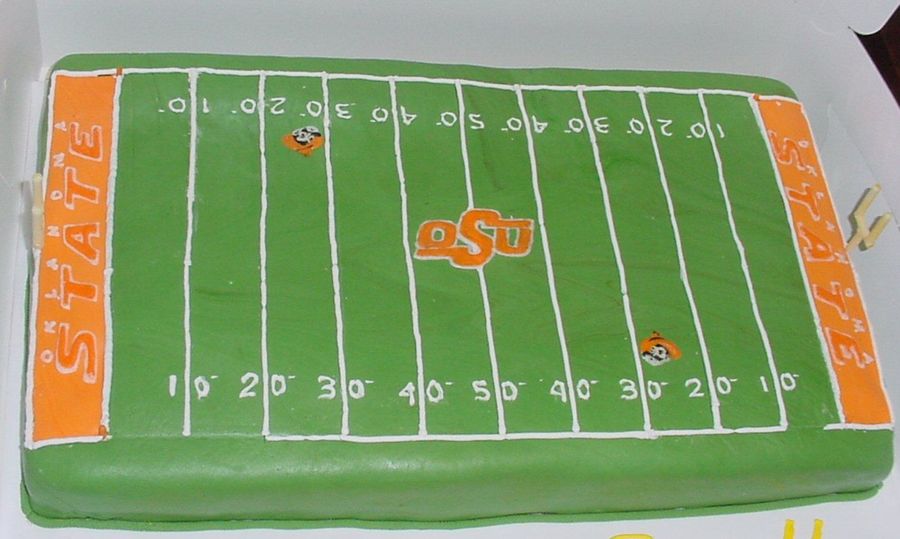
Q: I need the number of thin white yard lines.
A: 9